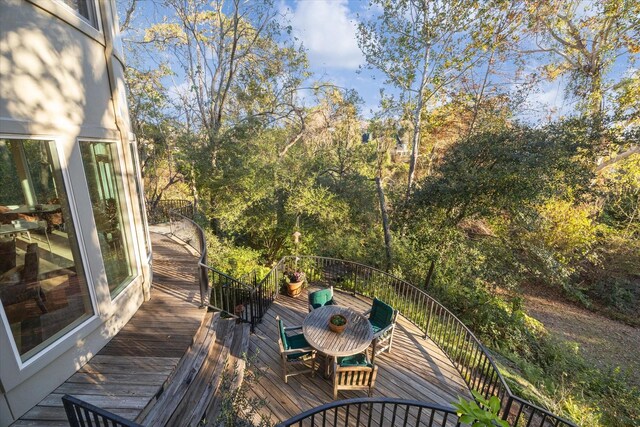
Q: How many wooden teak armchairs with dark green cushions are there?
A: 4